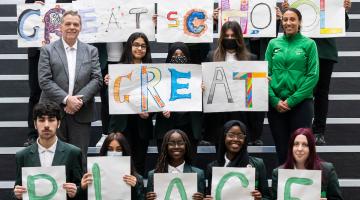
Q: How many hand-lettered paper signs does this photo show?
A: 12